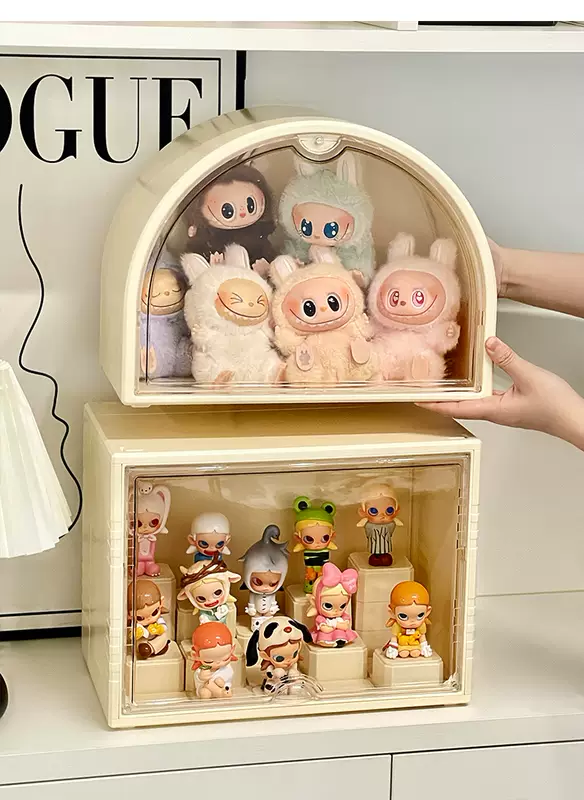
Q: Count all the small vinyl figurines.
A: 11